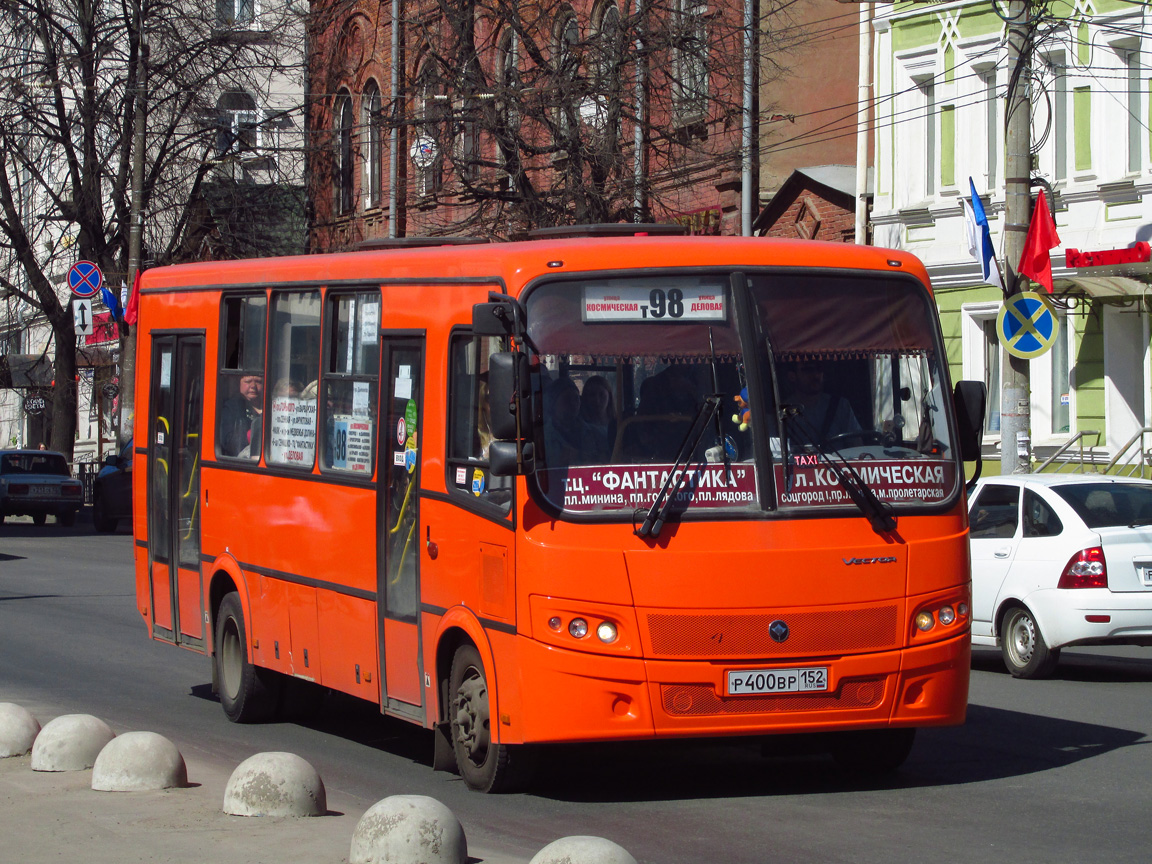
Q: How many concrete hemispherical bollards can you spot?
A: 6